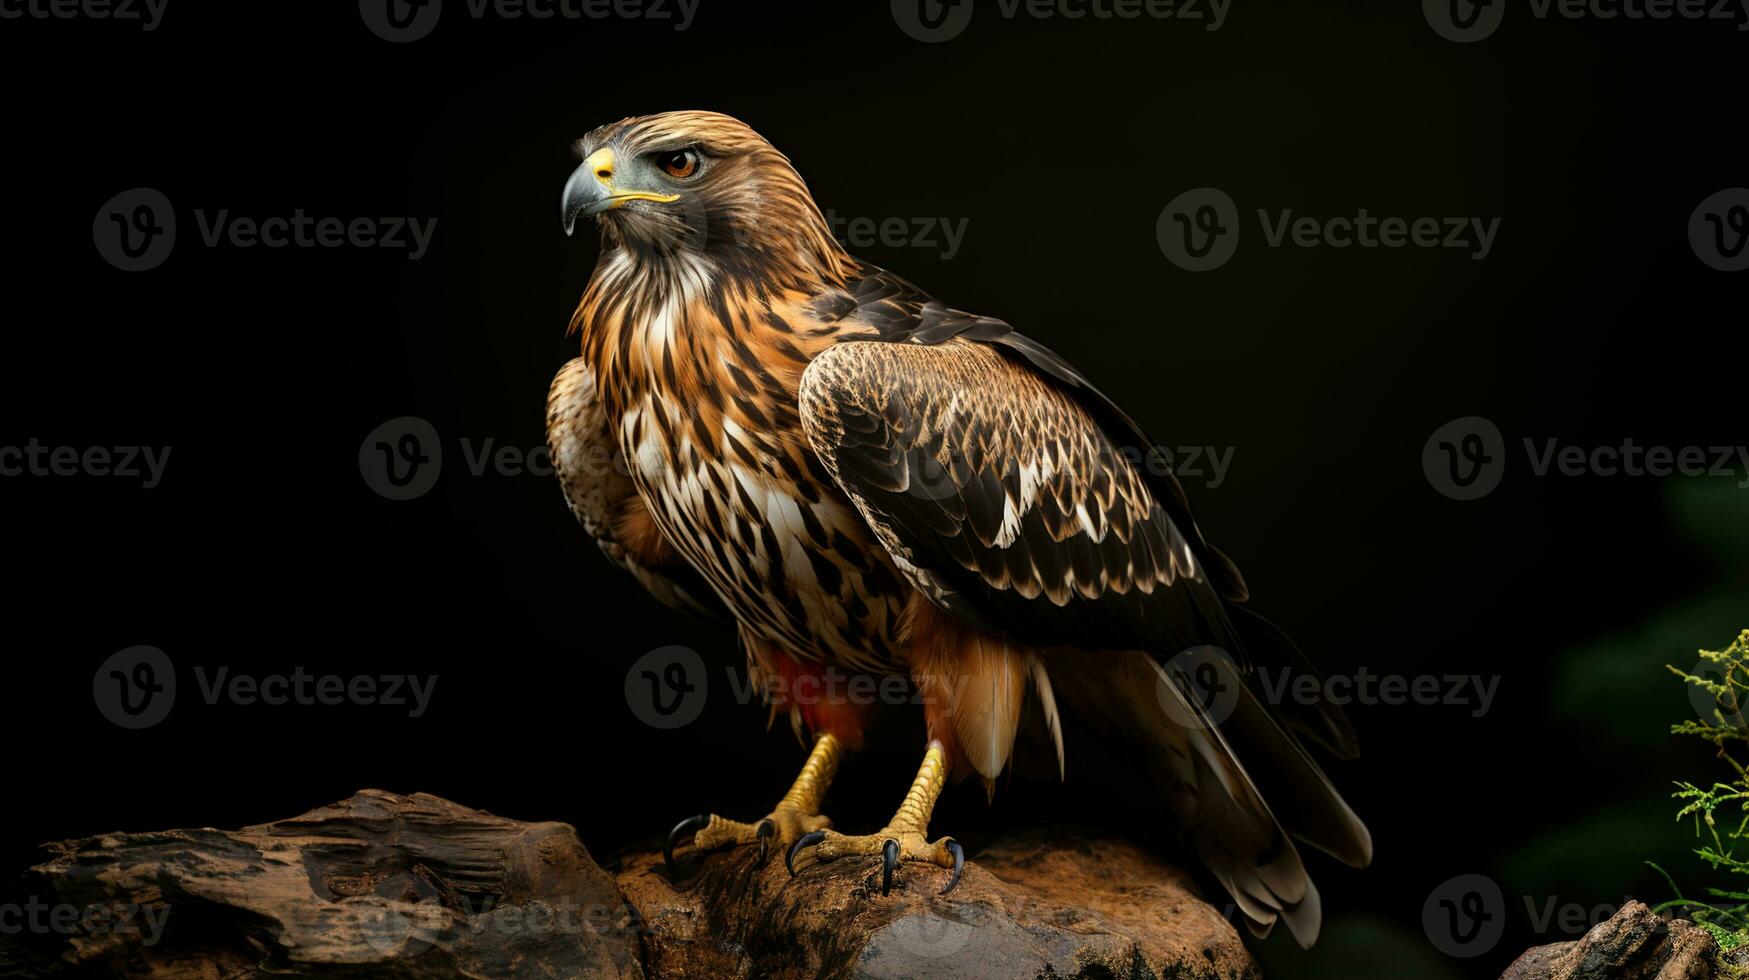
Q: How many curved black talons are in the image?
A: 5